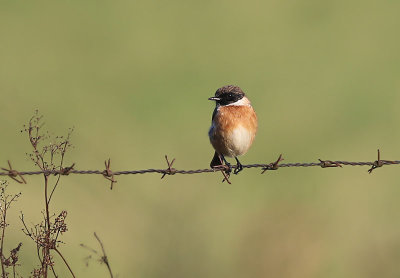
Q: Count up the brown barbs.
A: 8